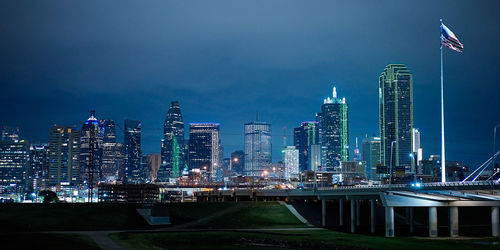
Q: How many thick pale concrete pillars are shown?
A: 4